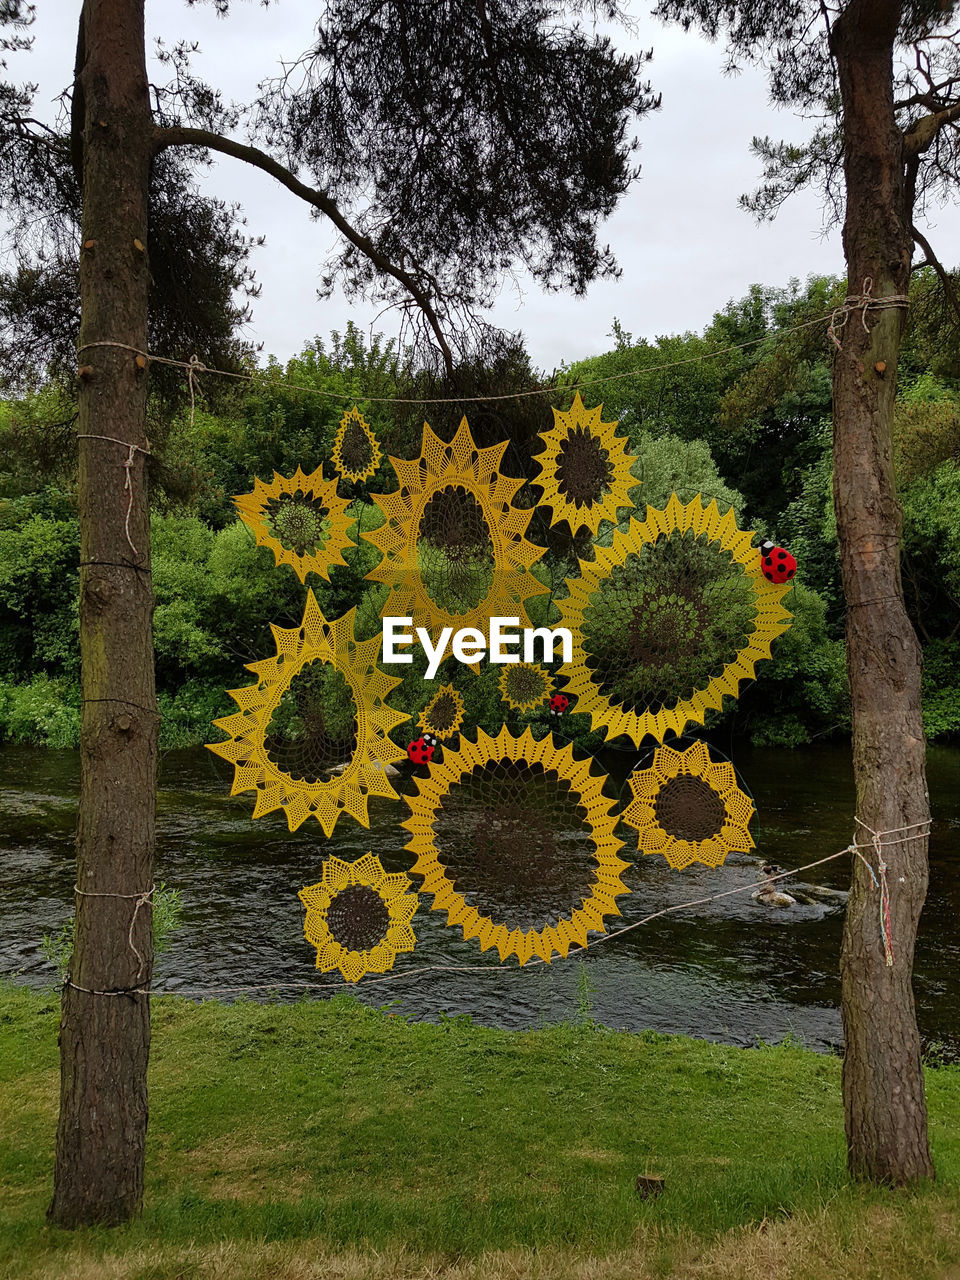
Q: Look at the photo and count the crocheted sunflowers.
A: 11